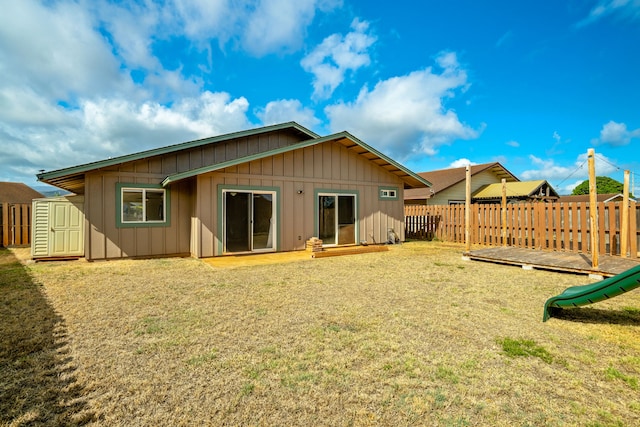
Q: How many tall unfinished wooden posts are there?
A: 4